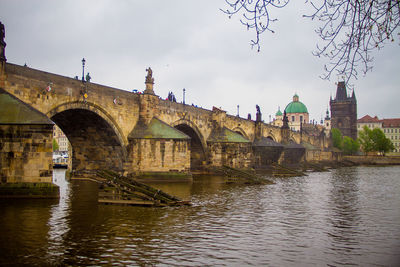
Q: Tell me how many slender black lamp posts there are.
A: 3